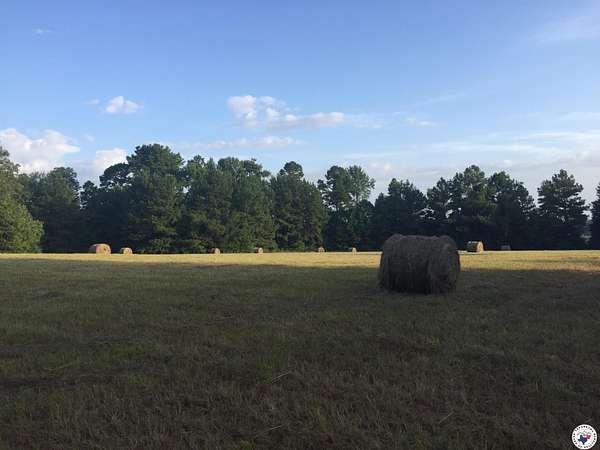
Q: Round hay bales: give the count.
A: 9